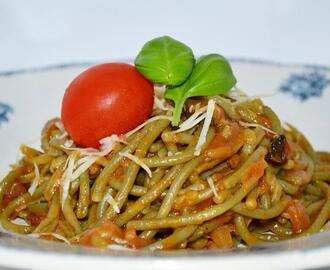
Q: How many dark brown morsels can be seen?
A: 1